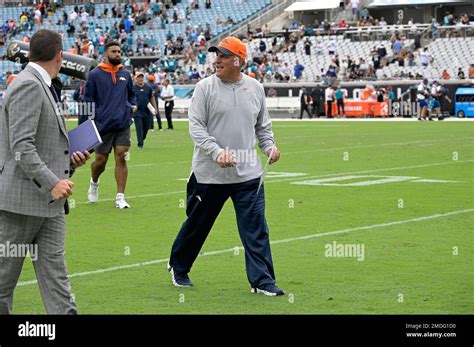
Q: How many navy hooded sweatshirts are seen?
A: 1